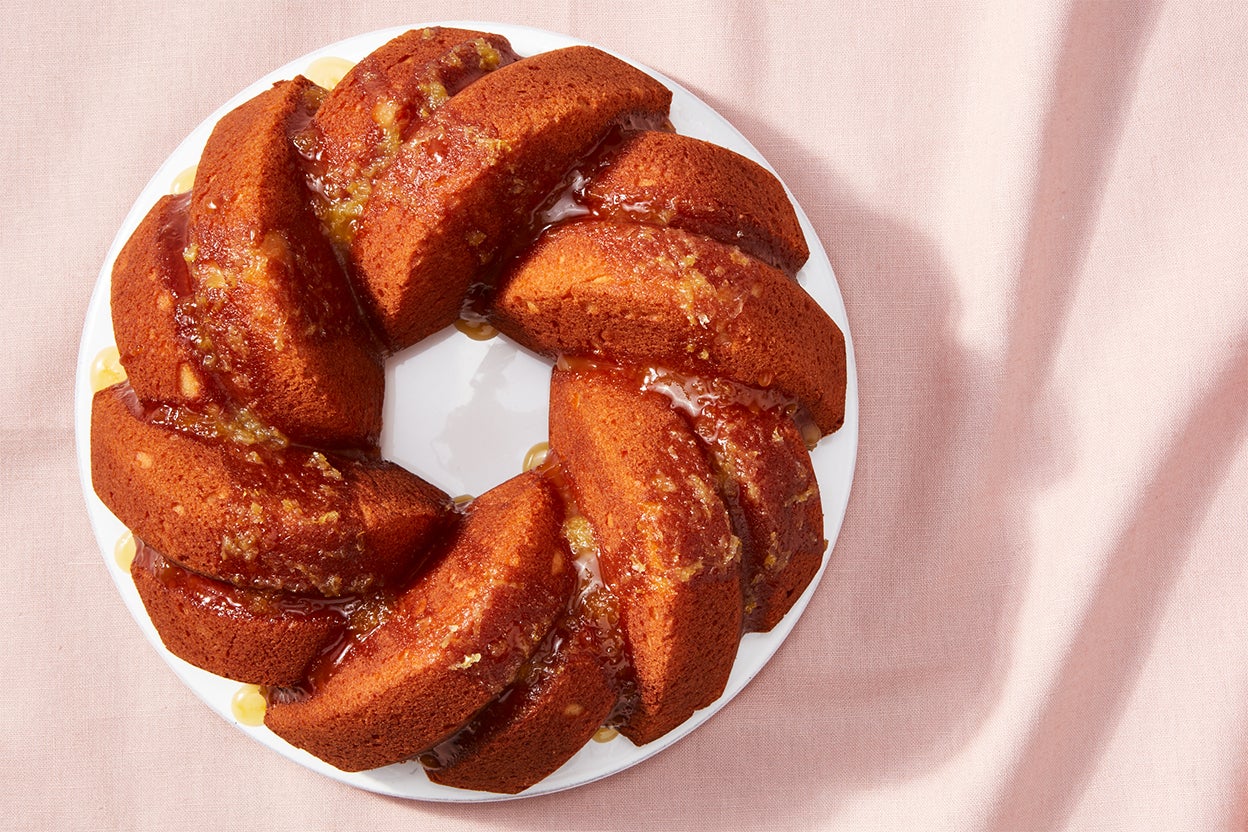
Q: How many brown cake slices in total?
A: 12